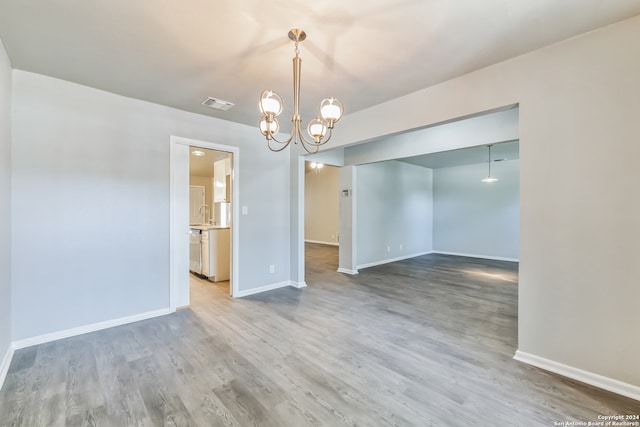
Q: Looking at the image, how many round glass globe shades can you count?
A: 4